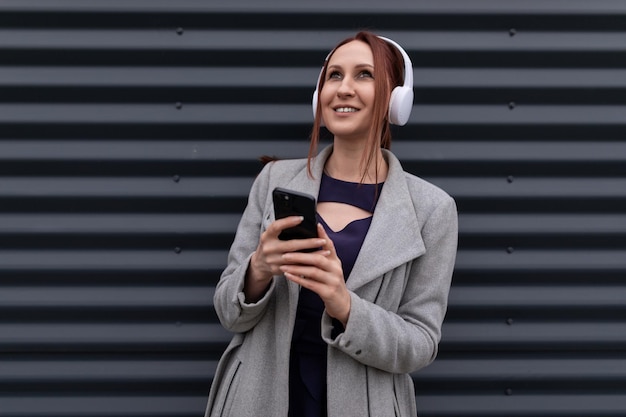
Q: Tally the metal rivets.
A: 11